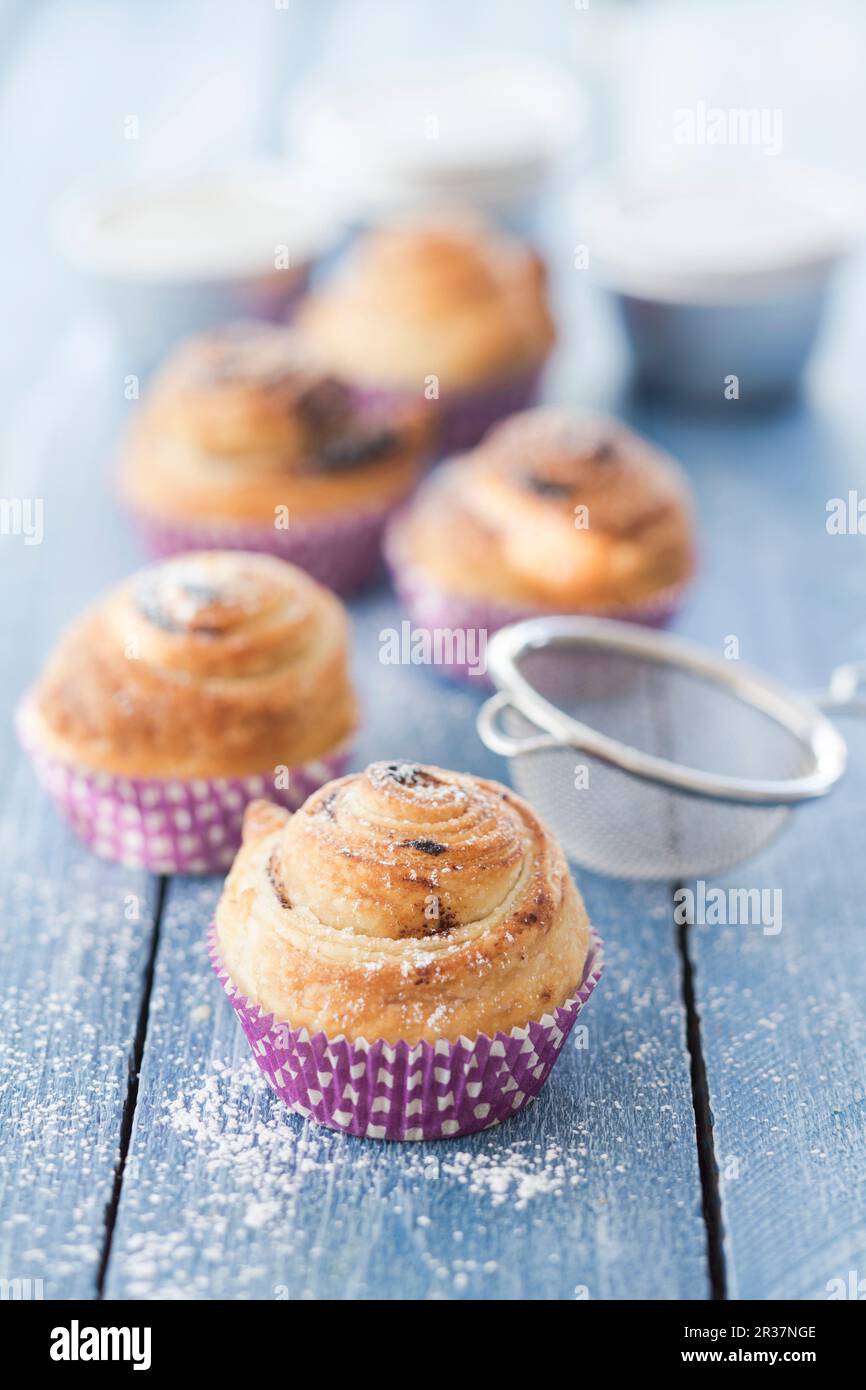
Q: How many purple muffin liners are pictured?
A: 5